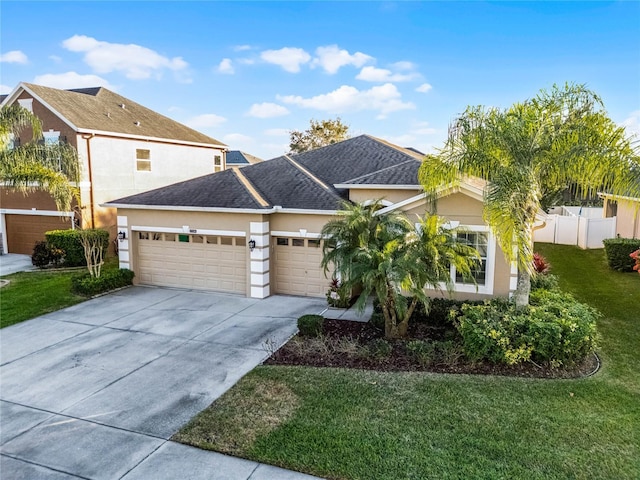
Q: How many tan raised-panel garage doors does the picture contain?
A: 2